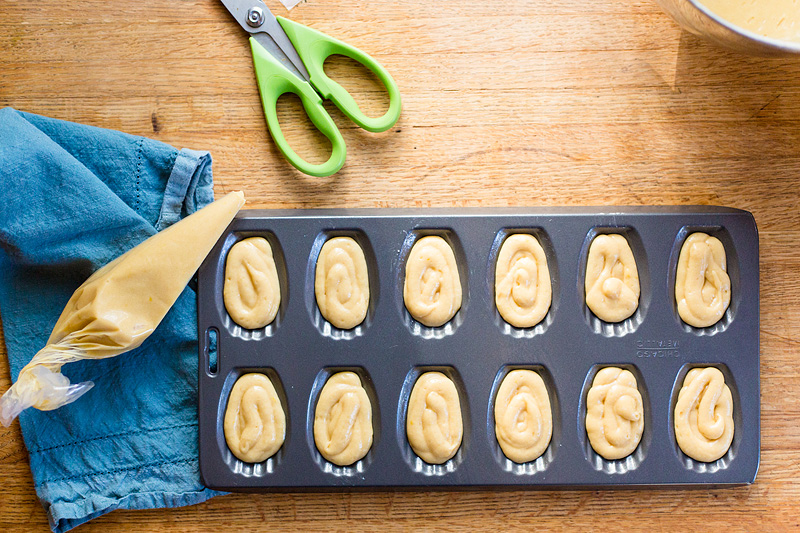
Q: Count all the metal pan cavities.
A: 12